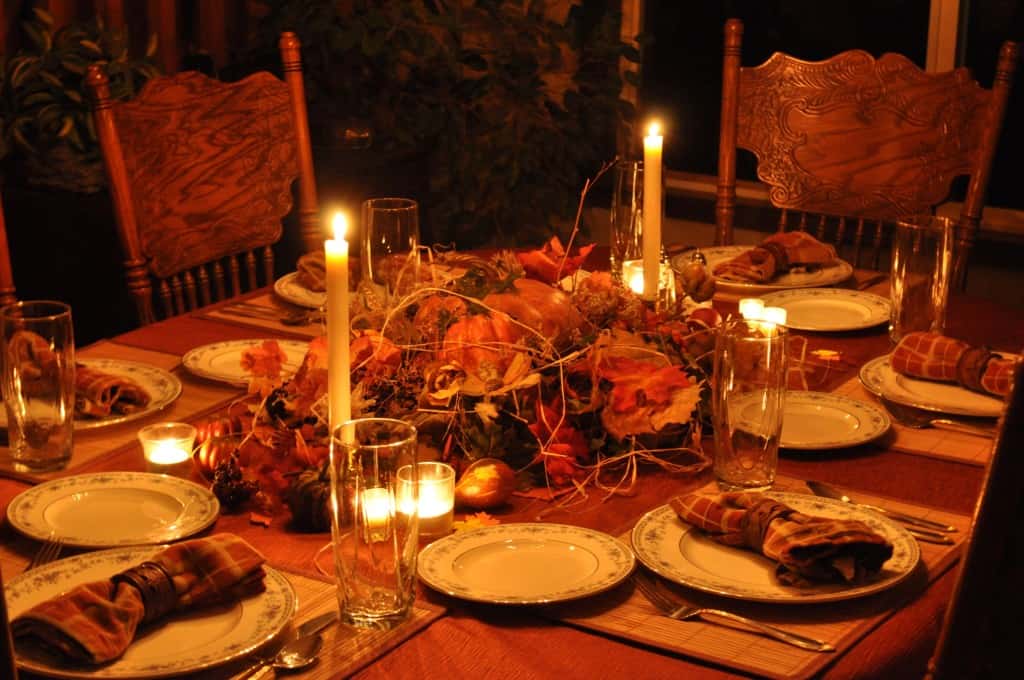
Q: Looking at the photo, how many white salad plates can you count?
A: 5